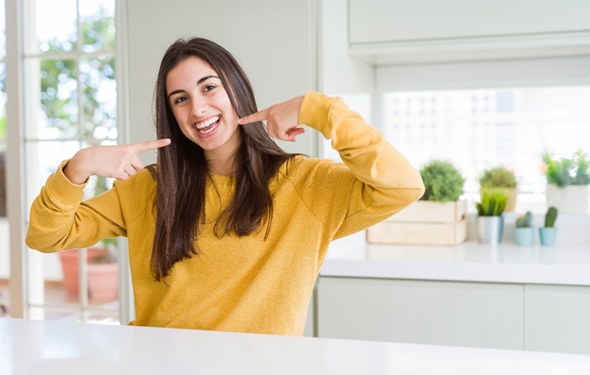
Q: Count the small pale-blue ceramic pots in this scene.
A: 2